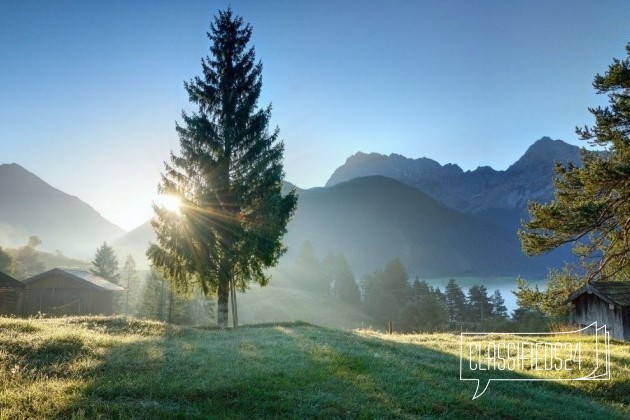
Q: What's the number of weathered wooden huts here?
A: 3